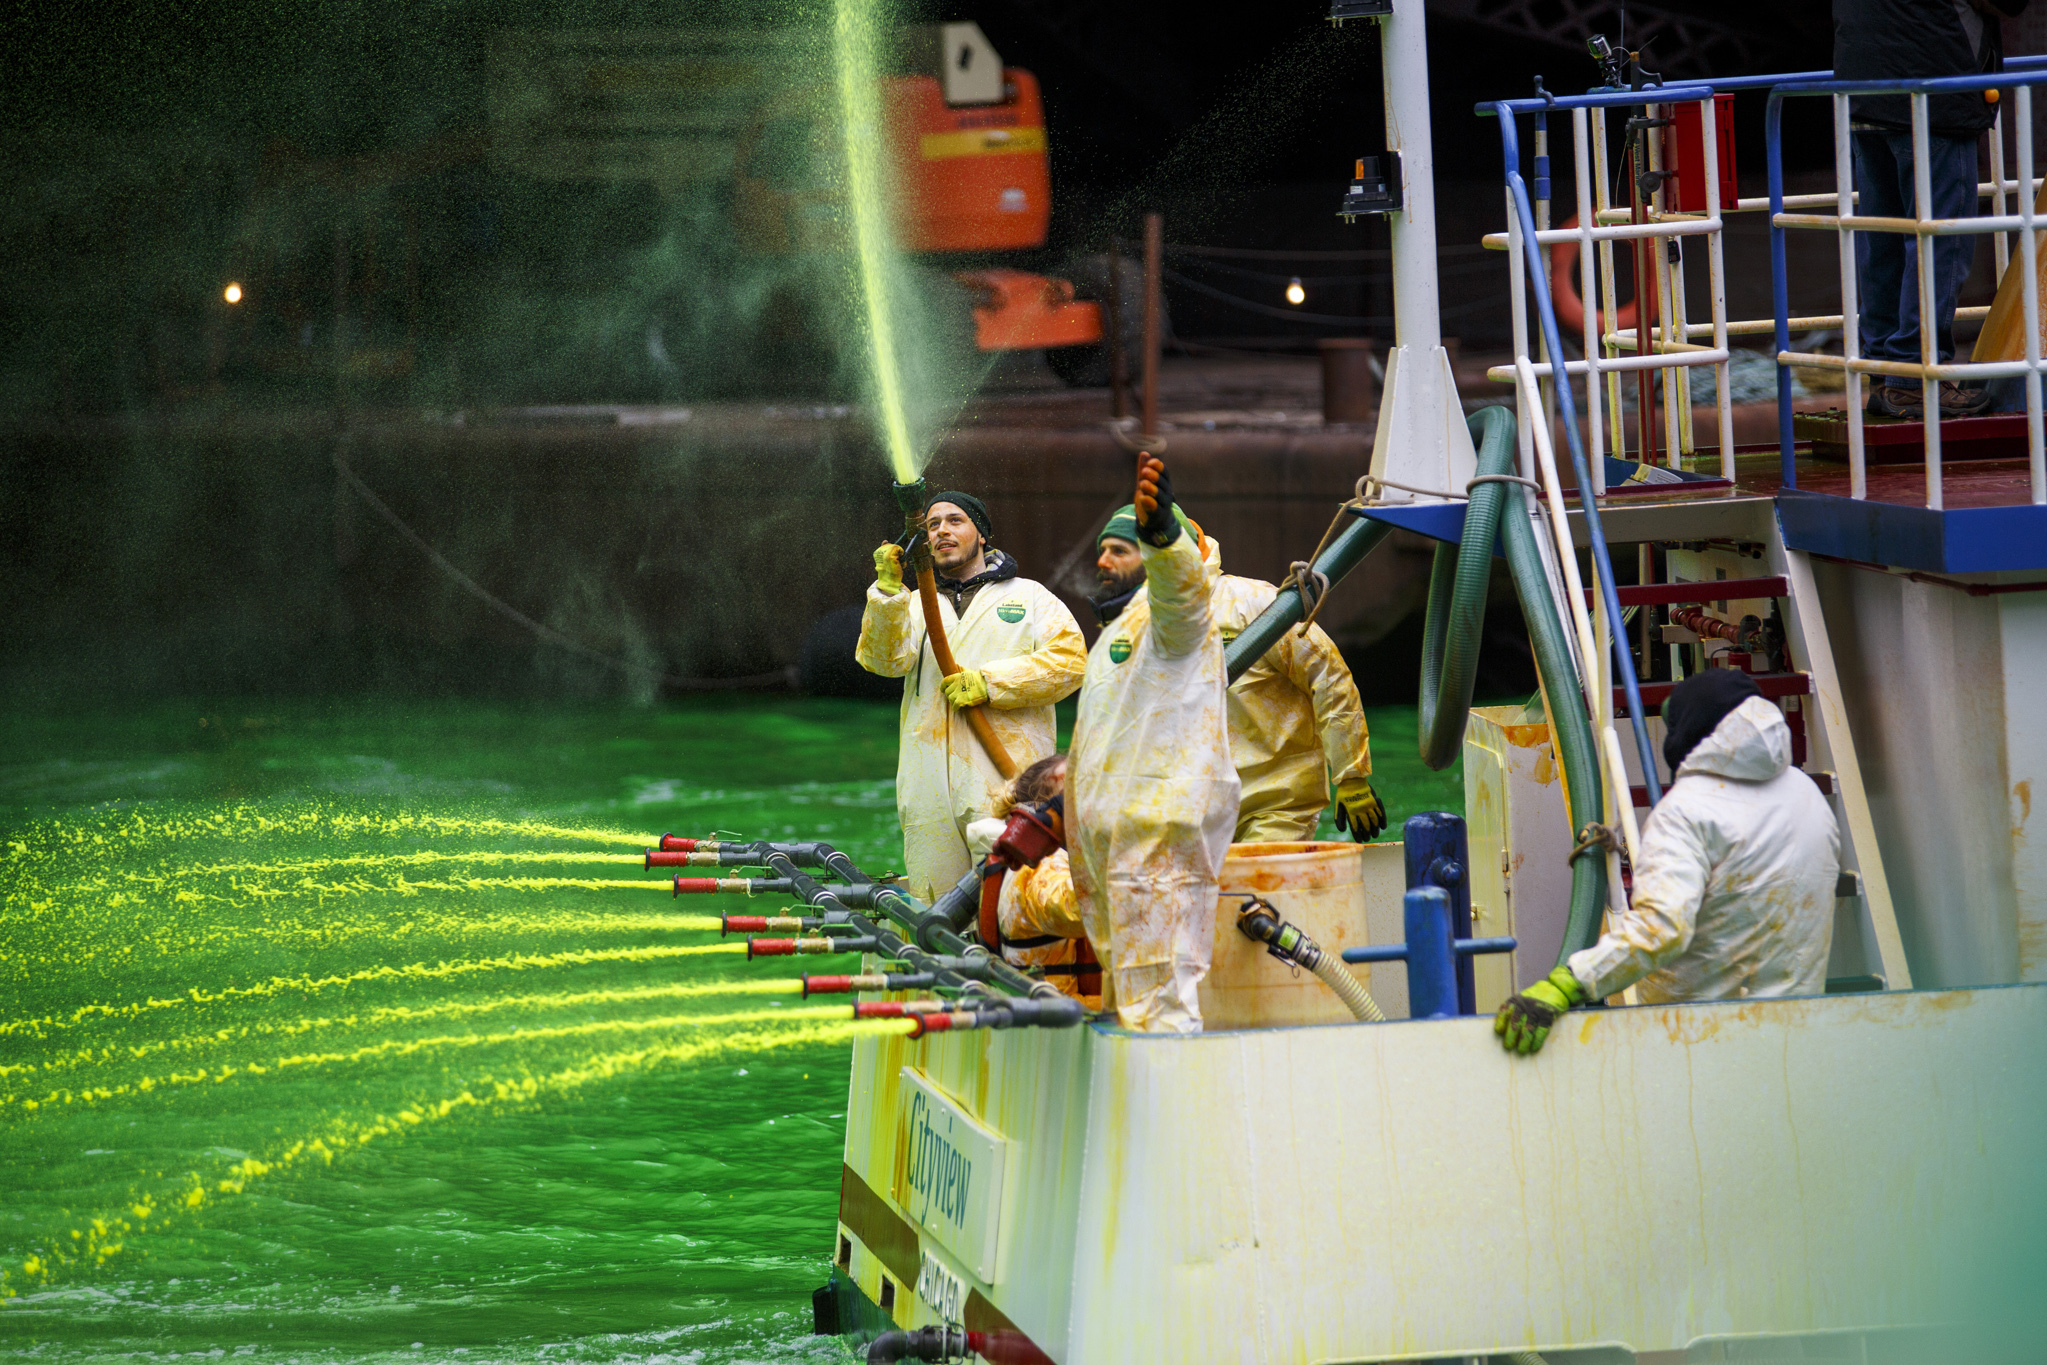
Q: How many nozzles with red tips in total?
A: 8